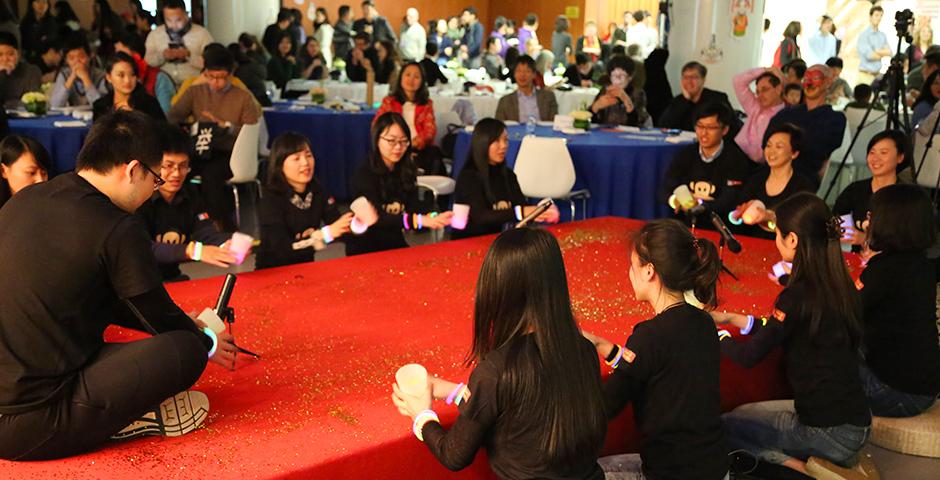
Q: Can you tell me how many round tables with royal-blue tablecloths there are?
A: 3